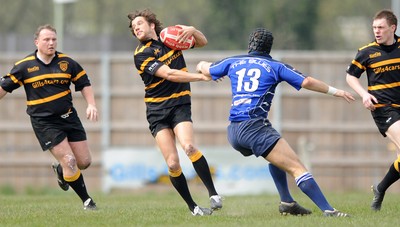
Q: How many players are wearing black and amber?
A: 3